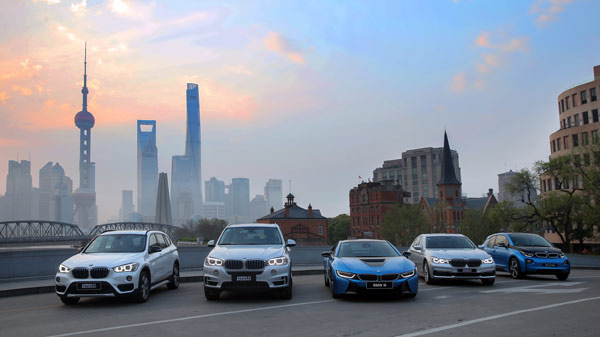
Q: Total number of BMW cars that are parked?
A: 5